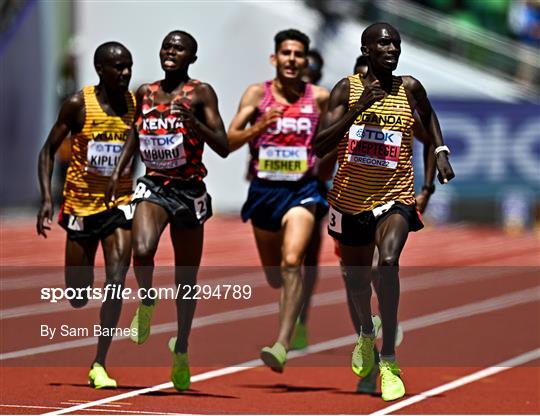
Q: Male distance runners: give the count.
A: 6